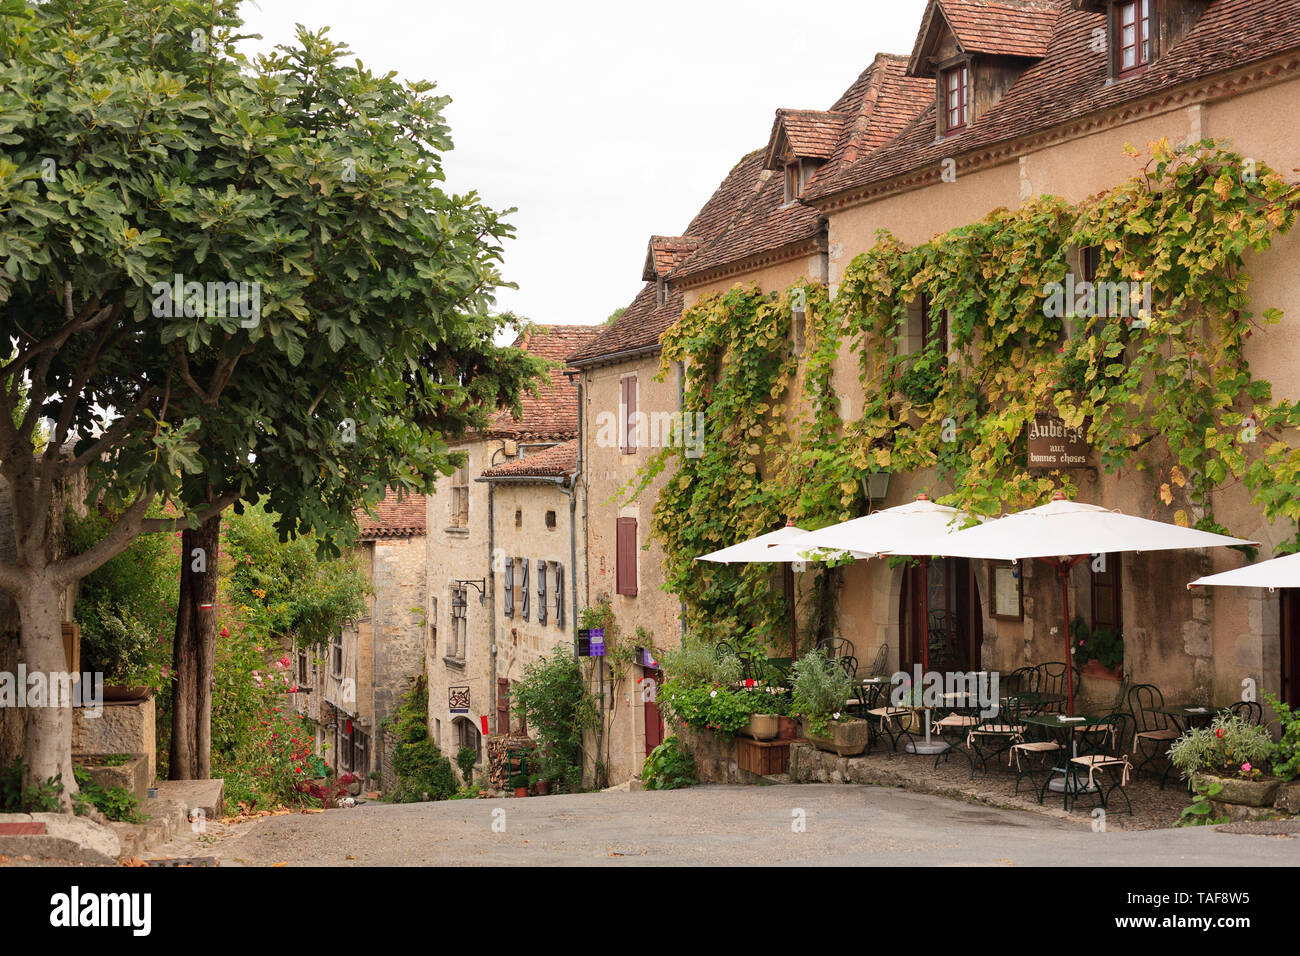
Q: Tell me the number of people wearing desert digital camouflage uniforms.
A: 0